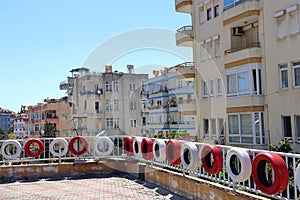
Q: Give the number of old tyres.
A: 15